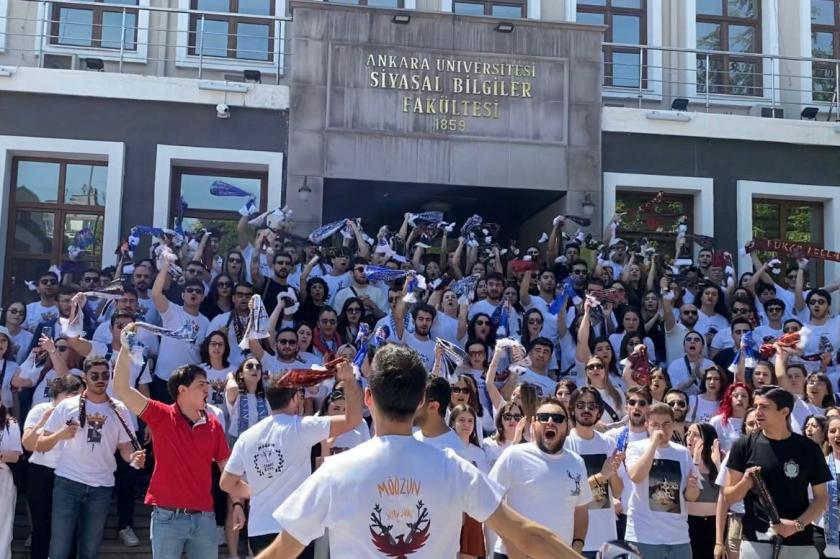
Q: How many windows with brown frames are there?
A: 11